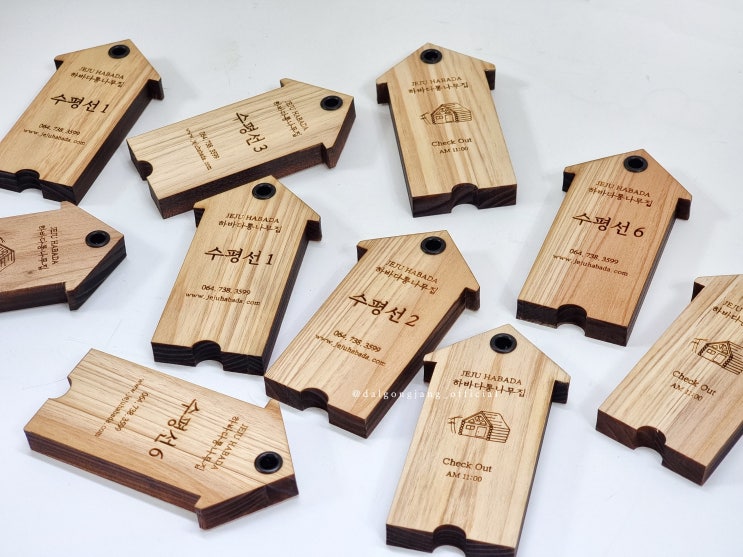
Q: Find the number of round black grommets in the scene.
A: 9